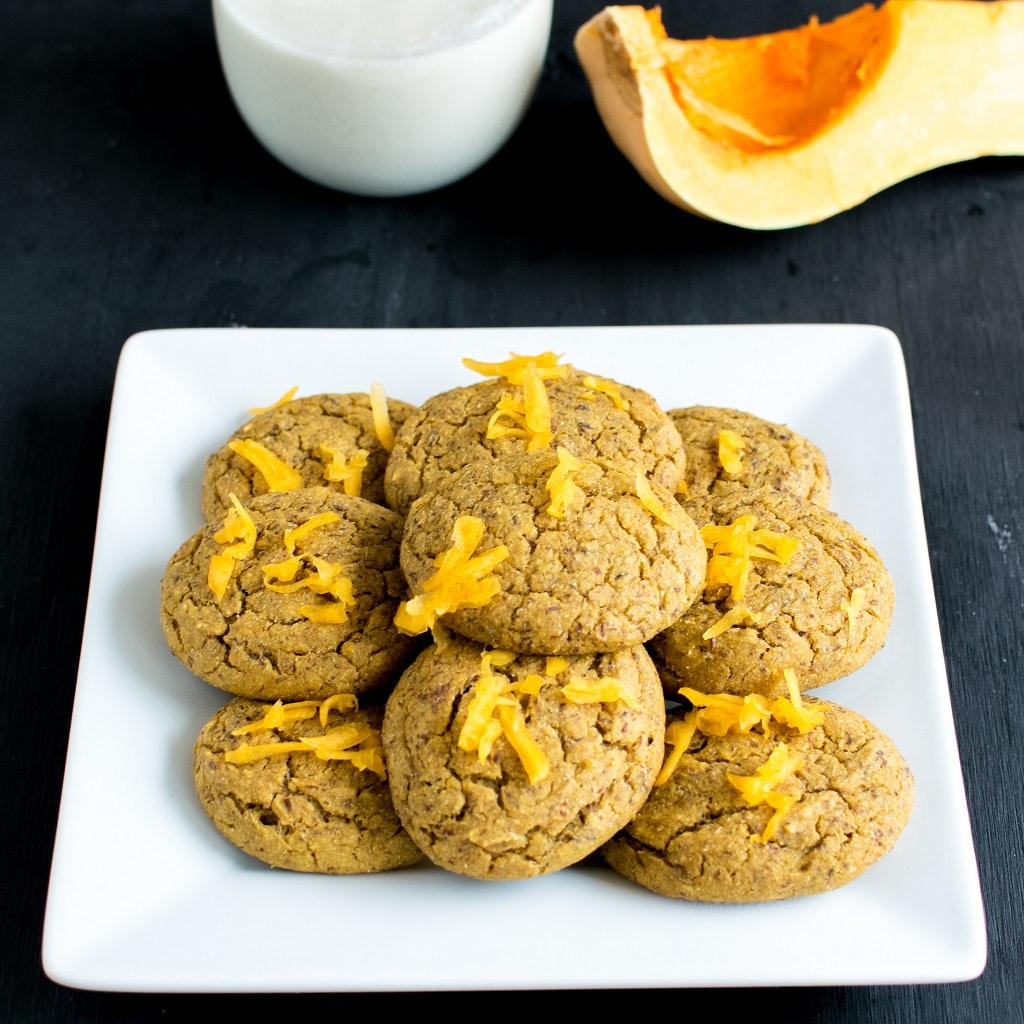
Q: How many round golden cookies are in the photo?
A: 9